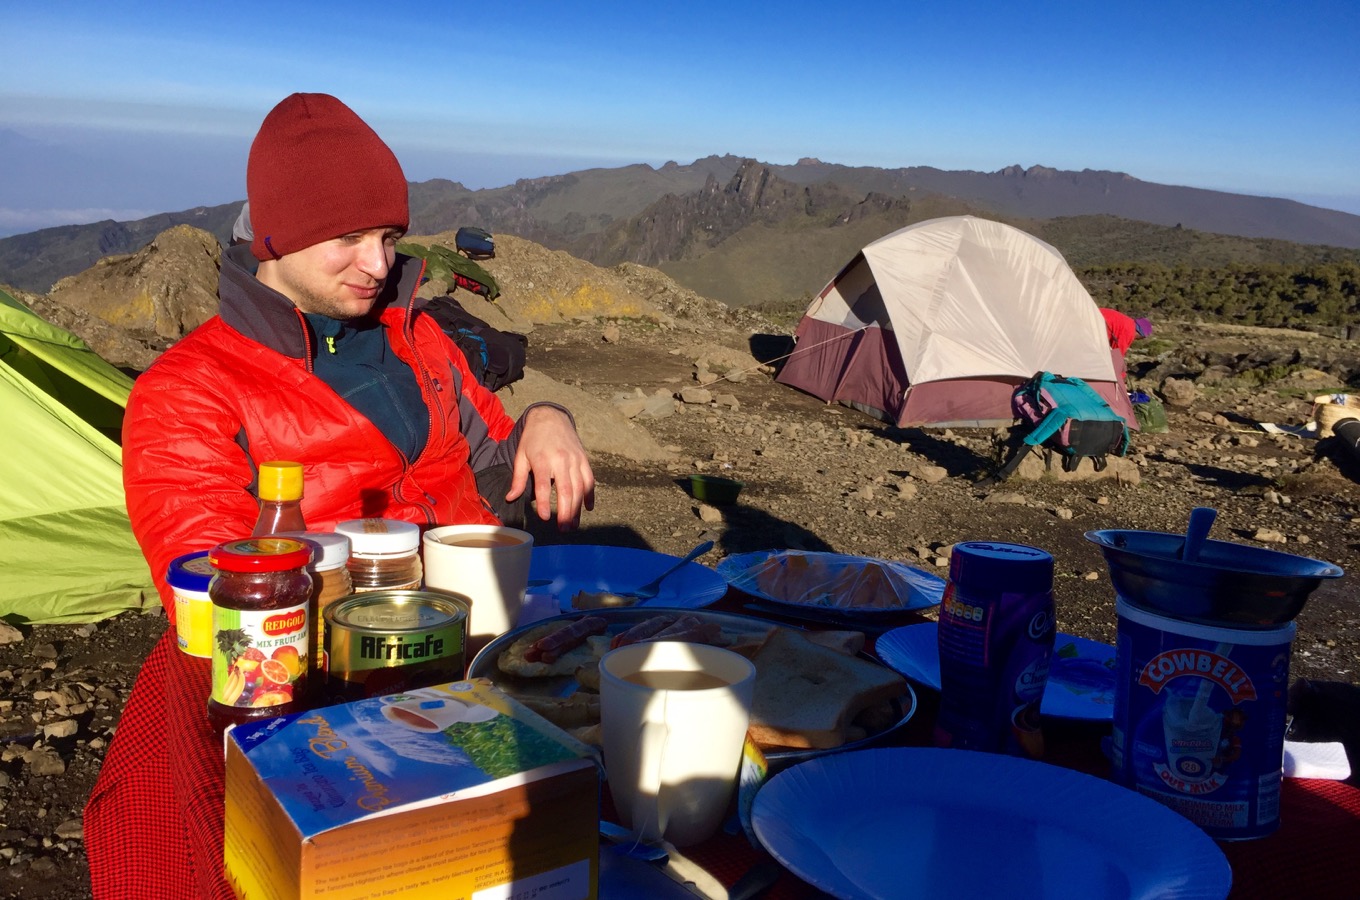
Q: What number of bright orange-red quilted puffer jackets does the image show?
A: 1